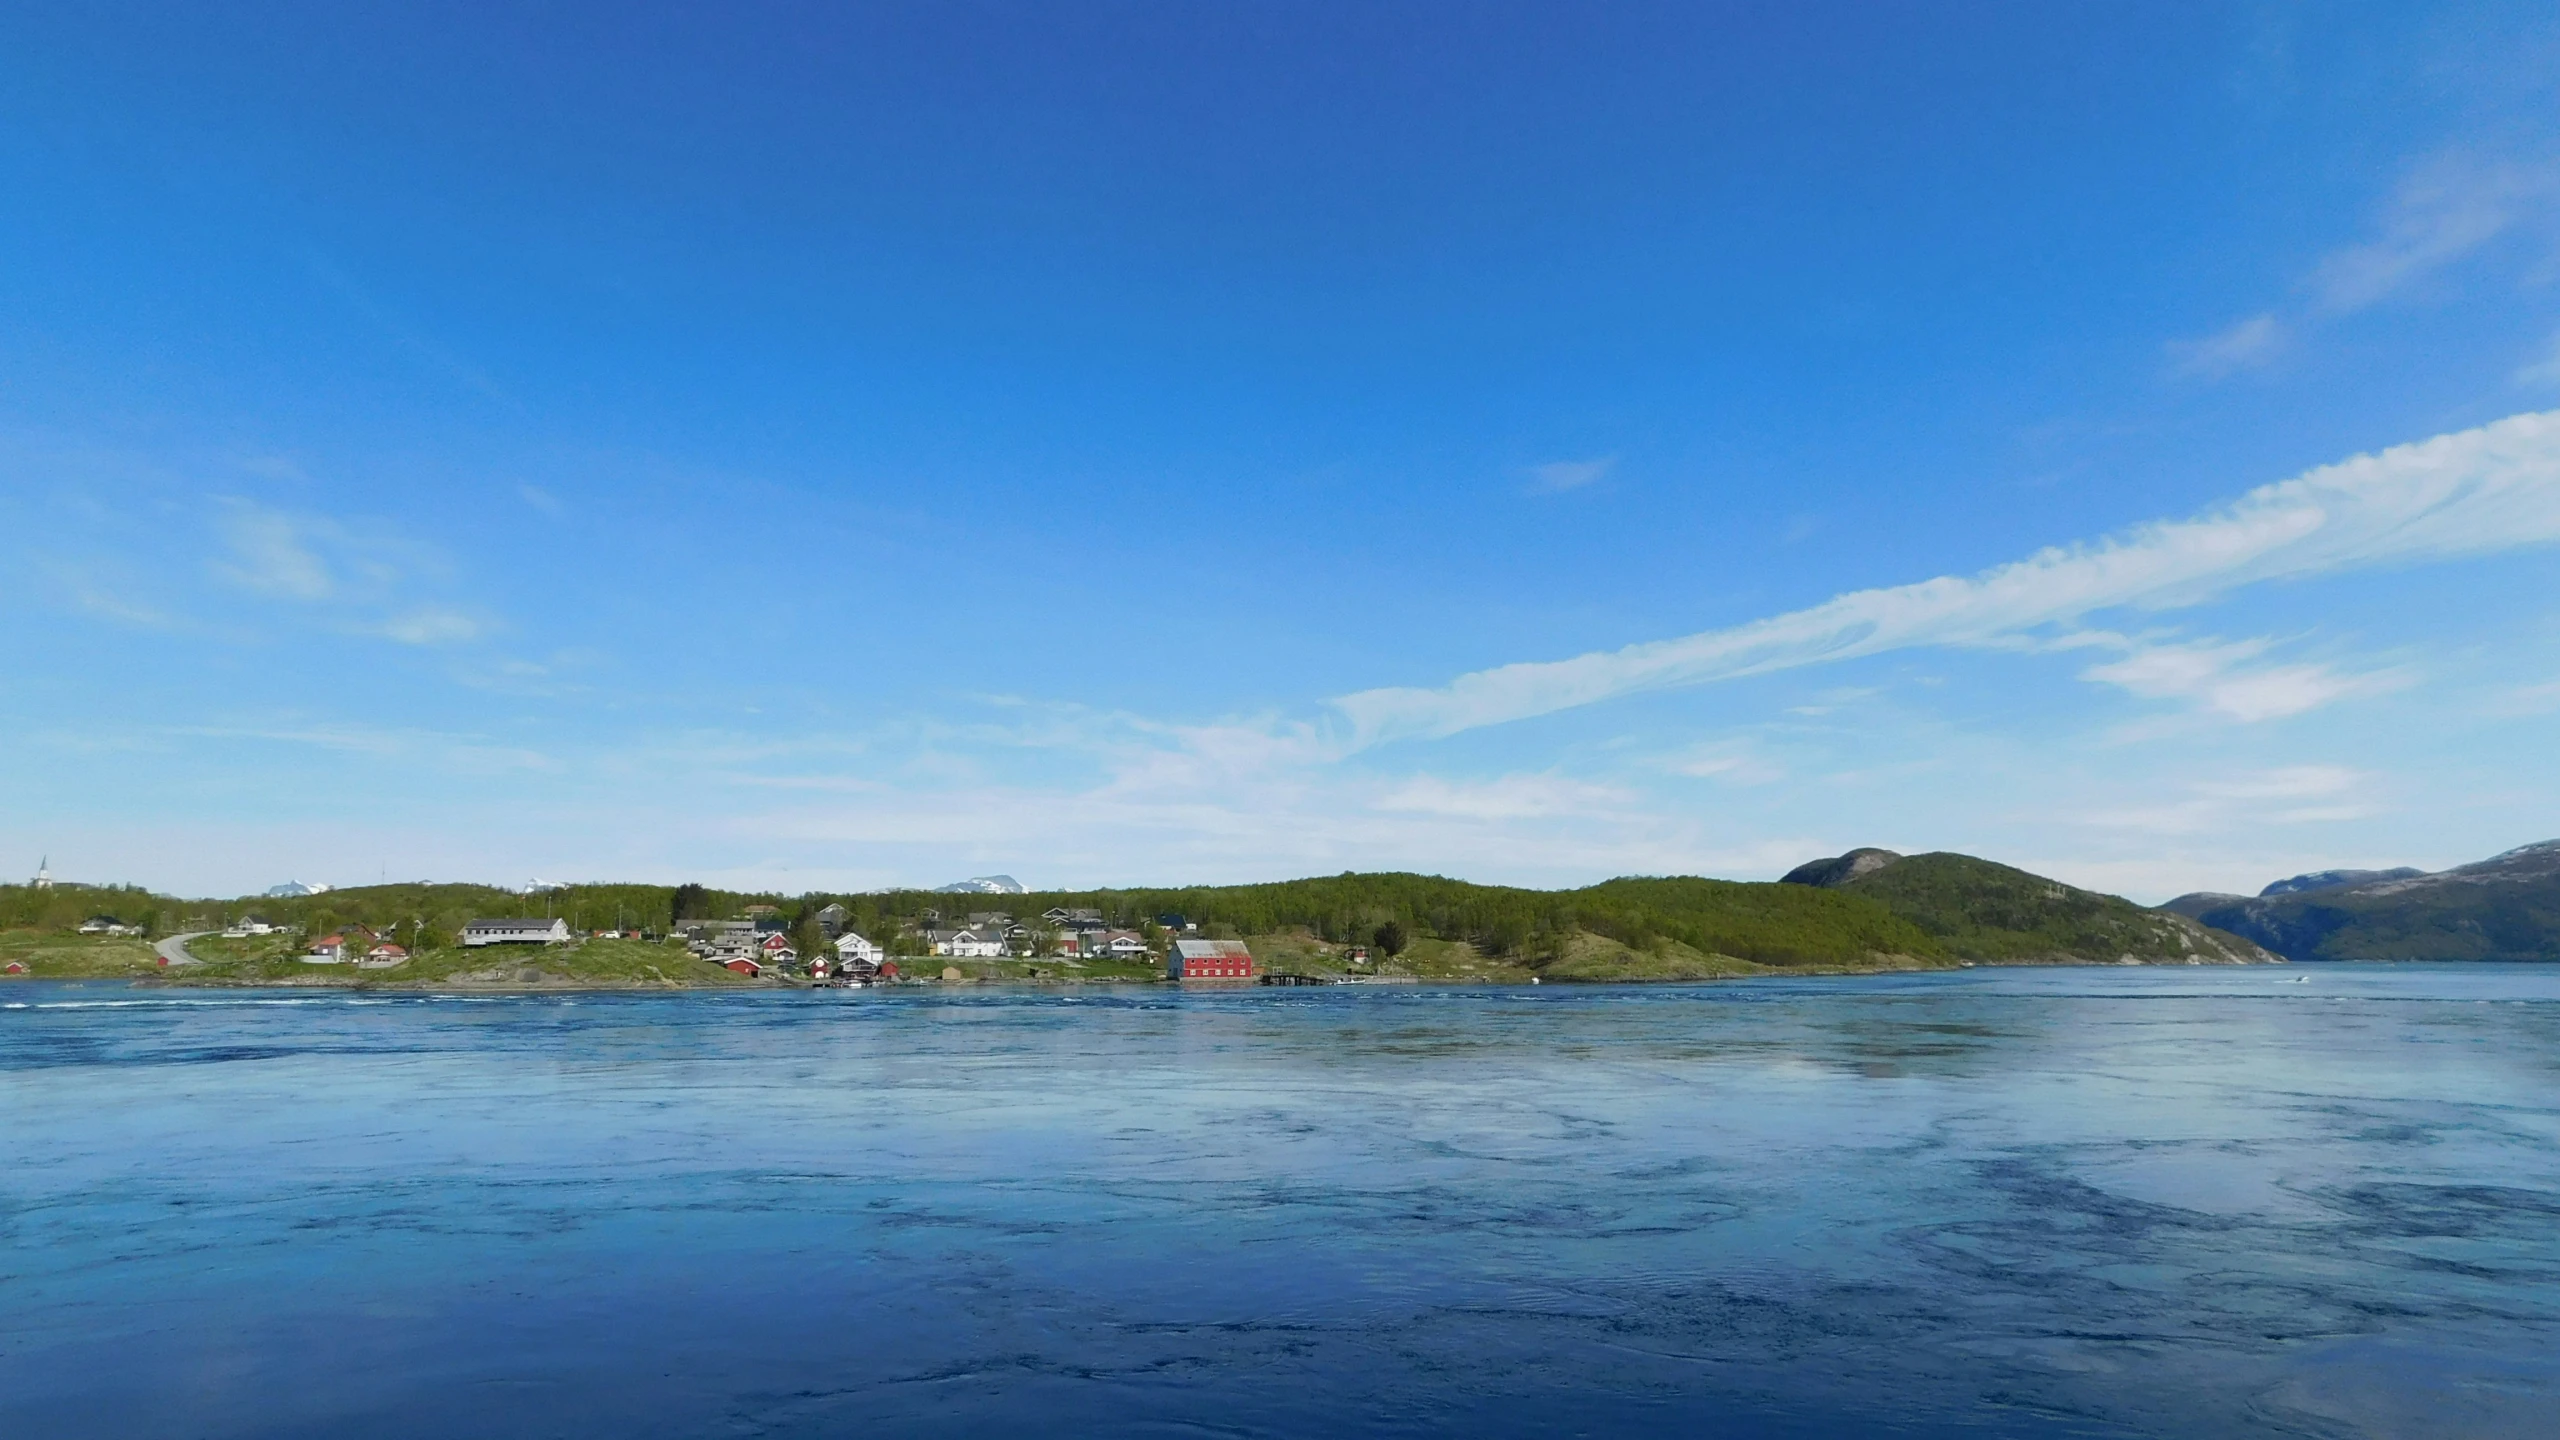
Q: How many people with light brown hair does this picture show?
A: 0